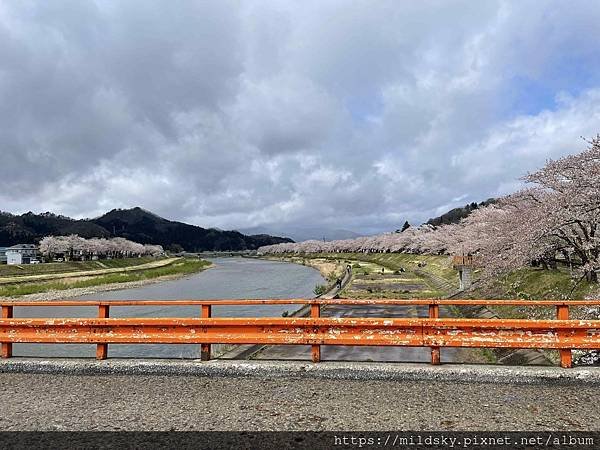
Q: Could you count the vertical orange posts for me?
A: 6